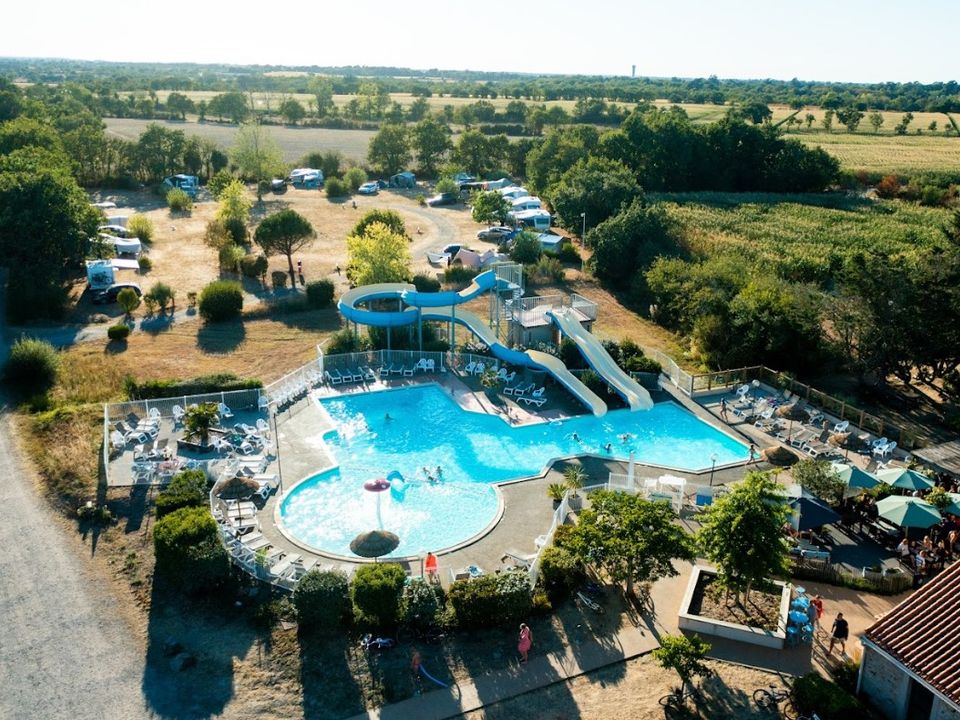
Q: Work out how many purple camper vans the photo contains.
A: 0